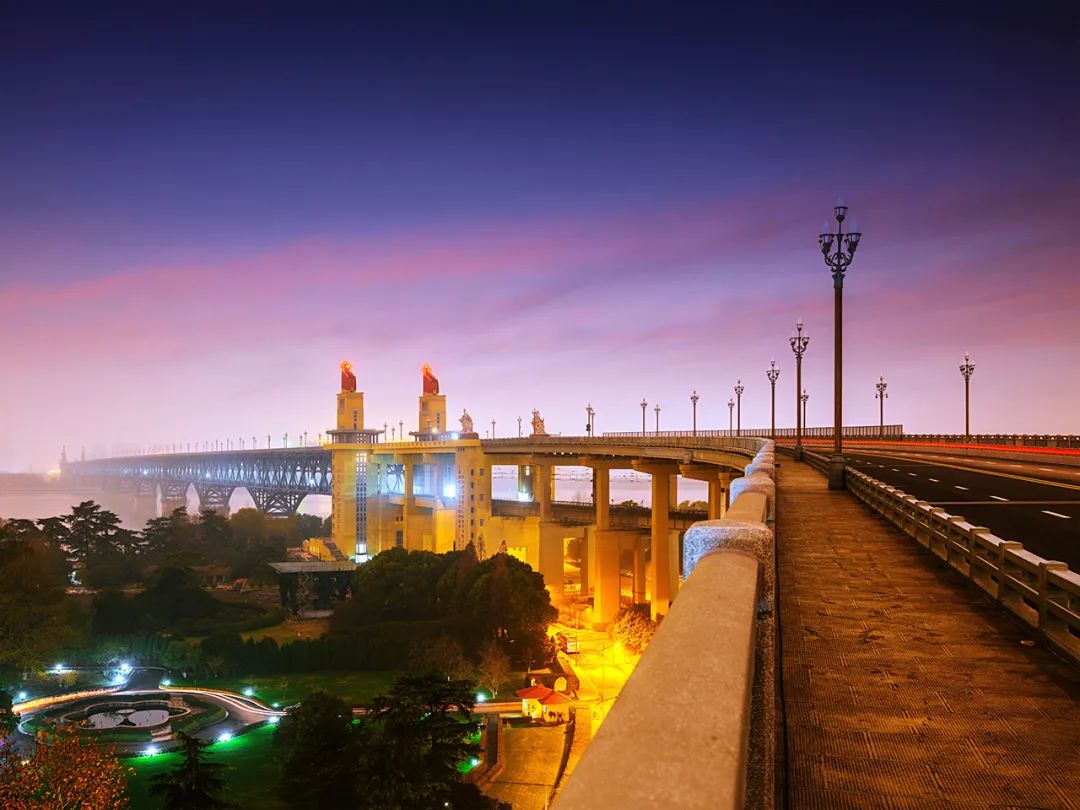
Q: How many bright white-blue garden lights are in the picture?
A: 12